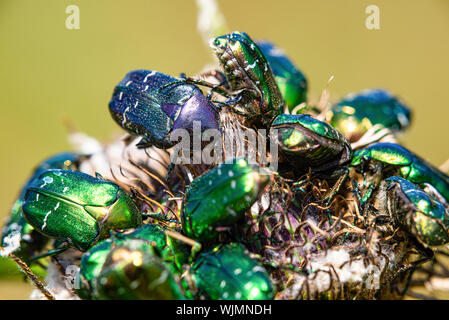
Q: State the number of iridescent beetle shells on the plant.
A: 13